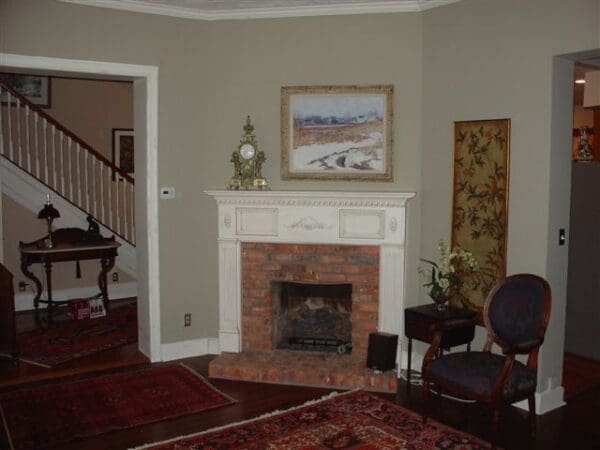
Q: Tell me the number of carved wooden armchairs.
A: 1